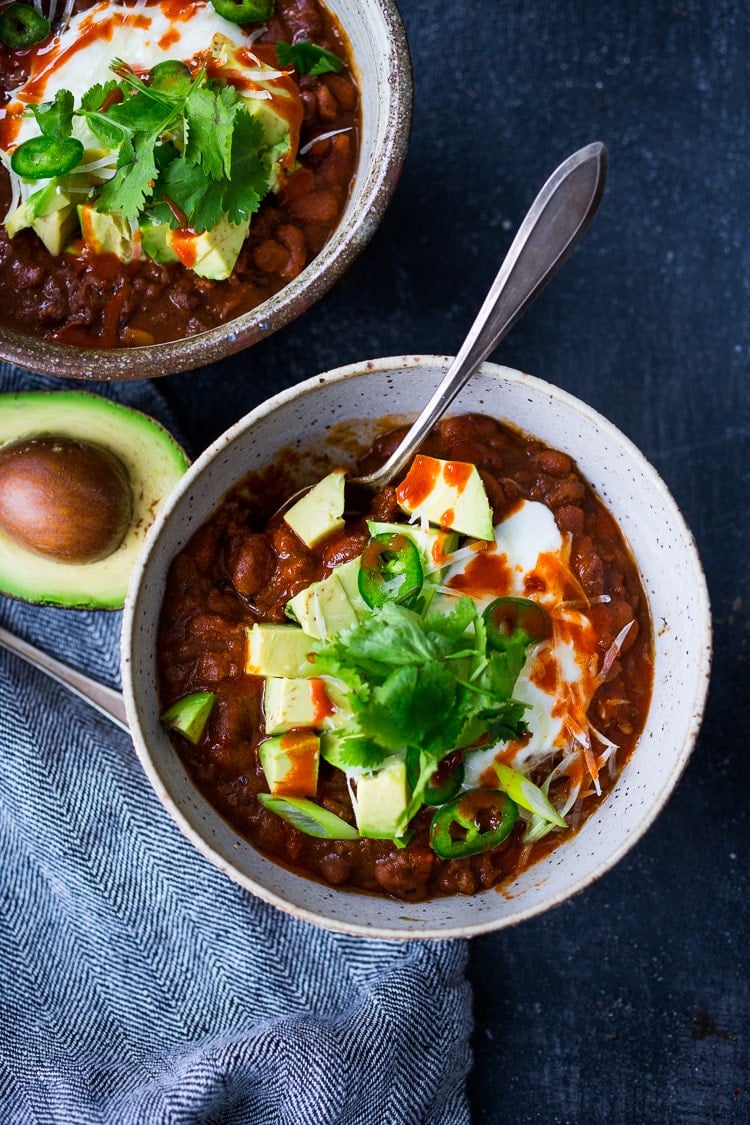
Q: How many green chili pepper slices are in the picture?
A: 8